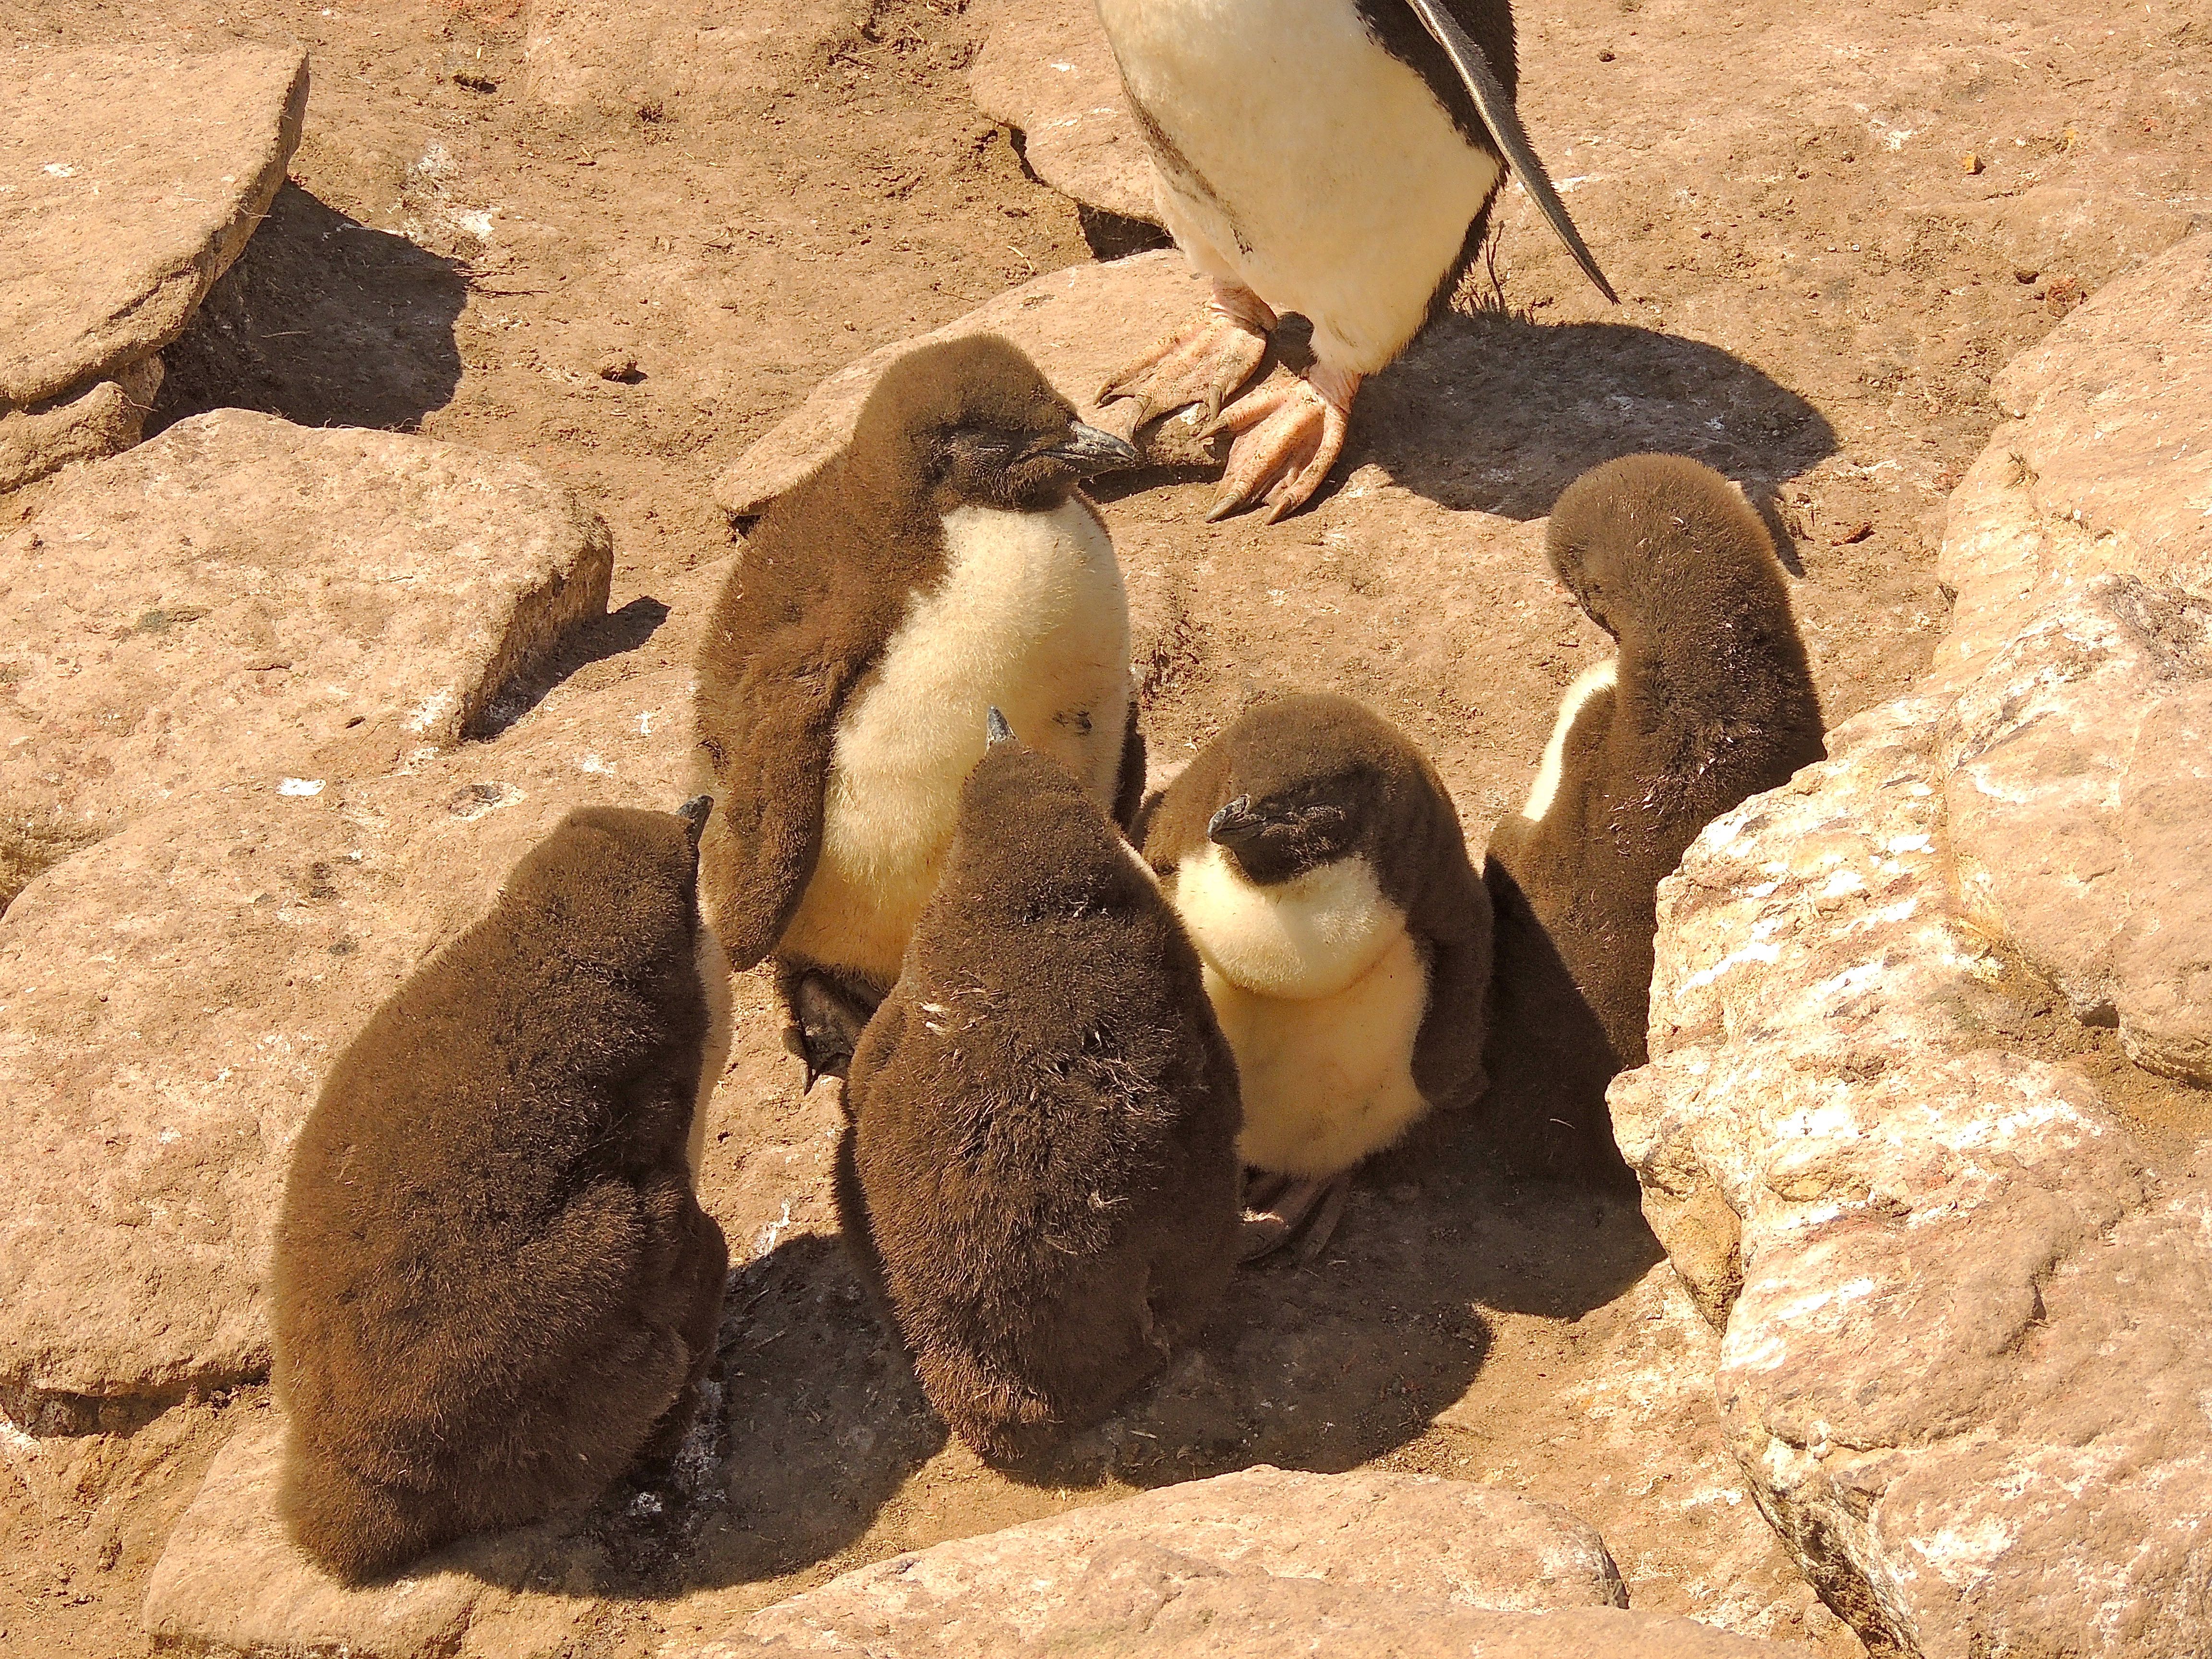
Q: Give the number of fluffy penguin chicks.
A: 5